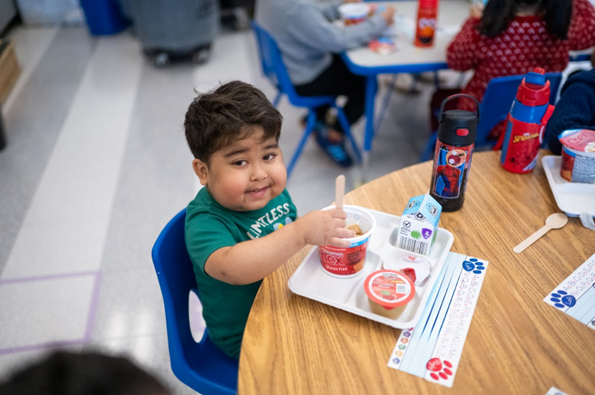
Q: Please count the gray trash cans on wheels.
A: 1